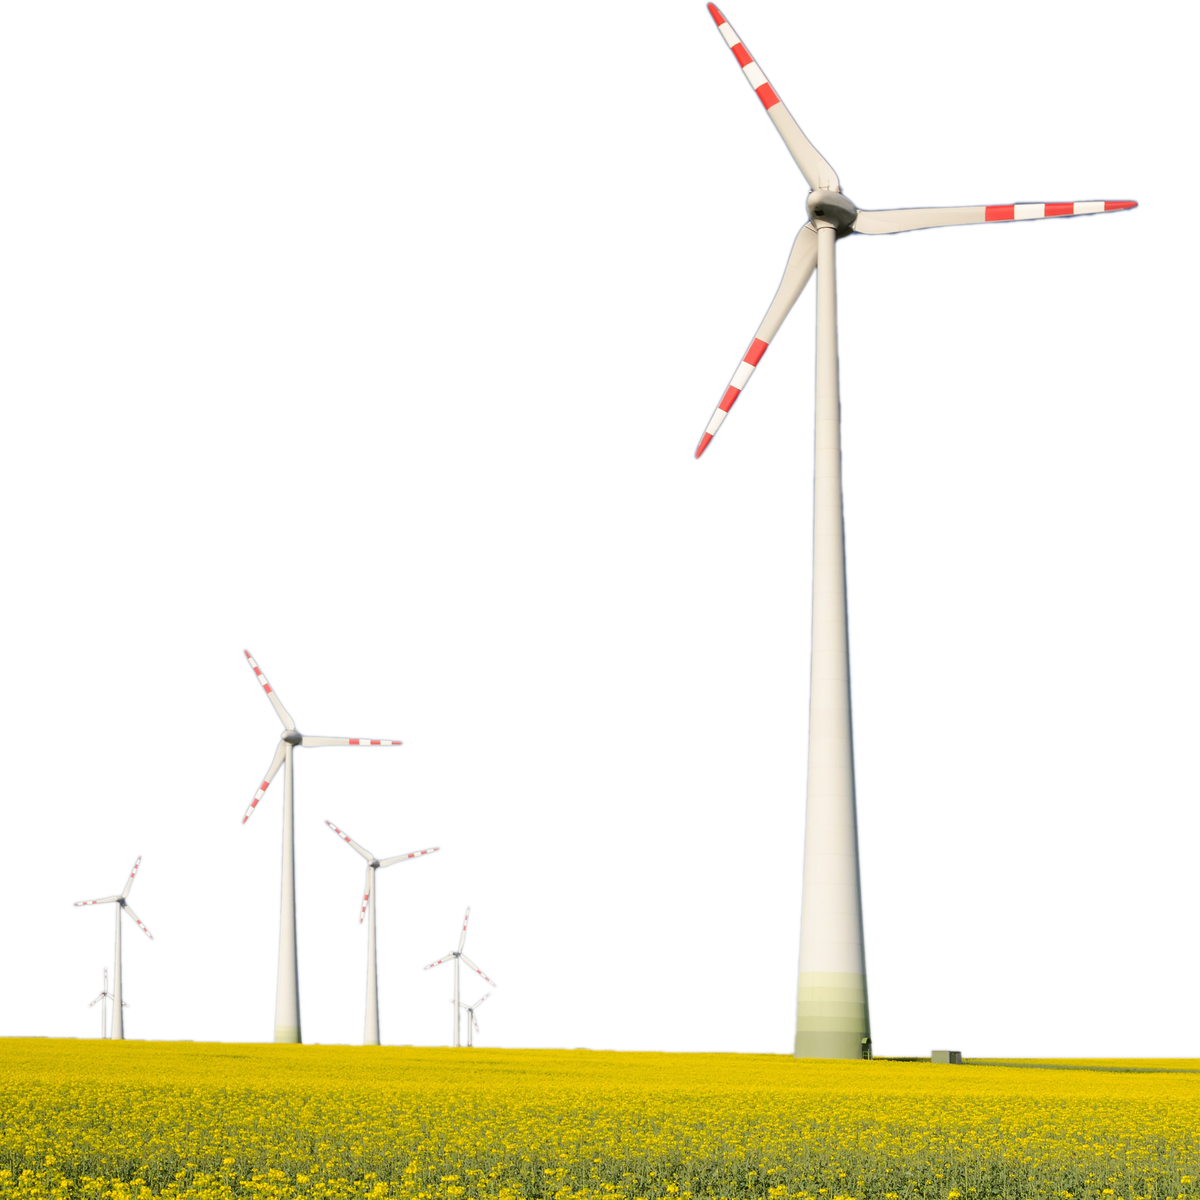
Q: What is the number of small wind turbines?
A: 6